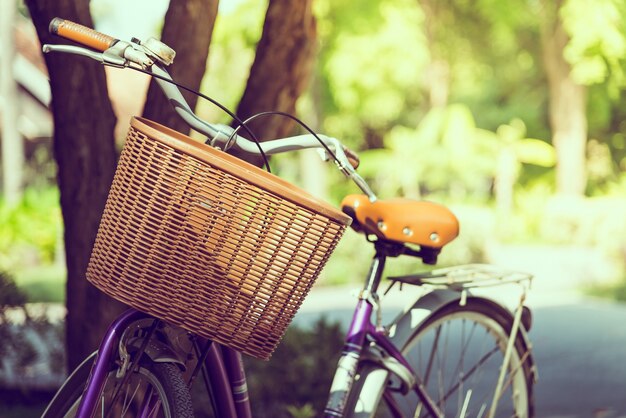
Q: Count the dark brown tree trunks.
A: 3